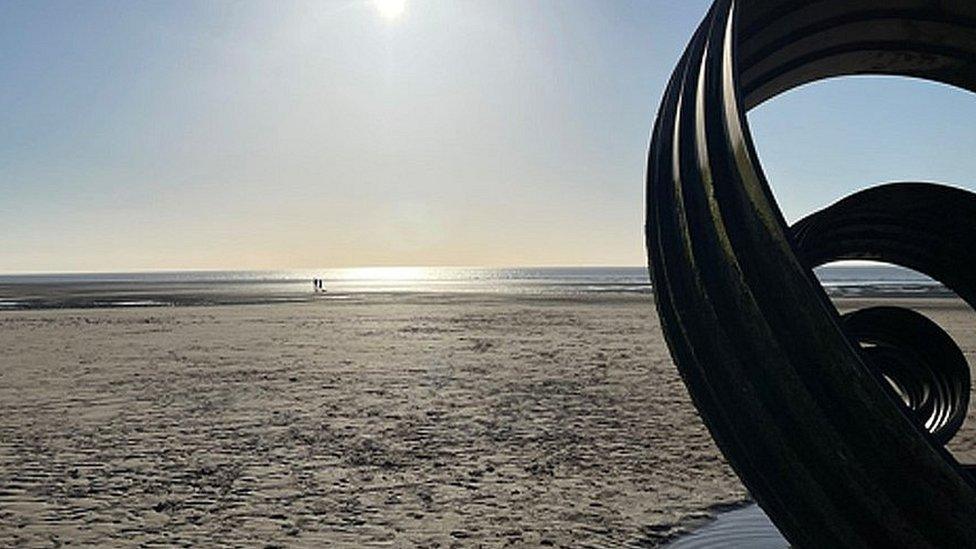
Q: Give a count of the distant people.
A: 2